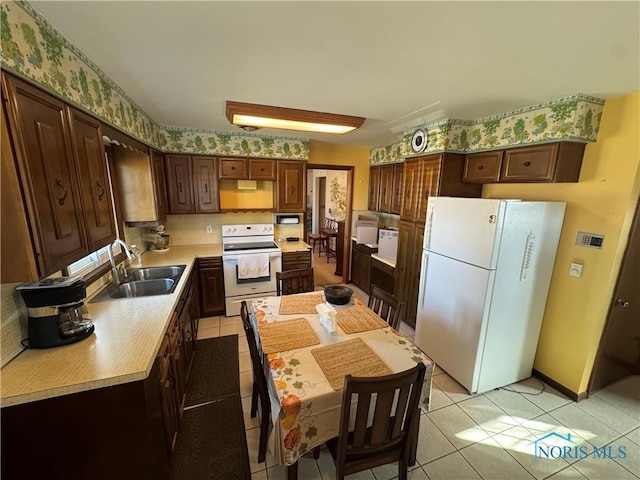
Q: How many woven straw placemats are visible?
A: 4